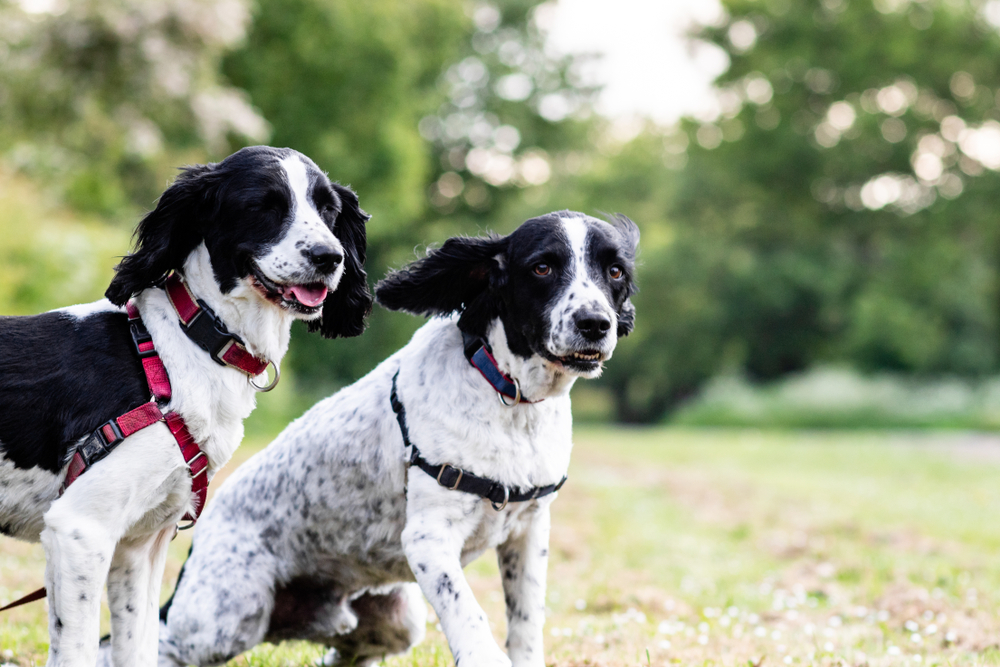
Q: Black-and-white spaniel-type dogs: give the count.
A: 2